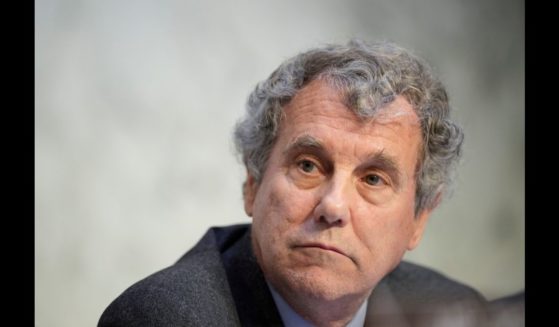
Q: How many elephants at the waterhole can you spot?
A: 0